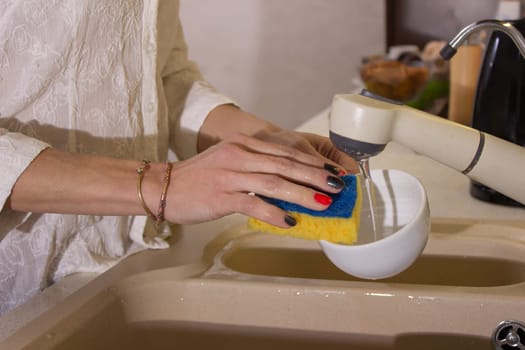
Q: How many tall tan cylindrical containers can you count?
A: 1